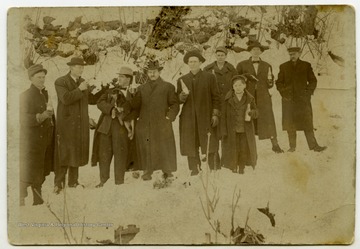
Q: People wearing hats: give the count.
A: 9